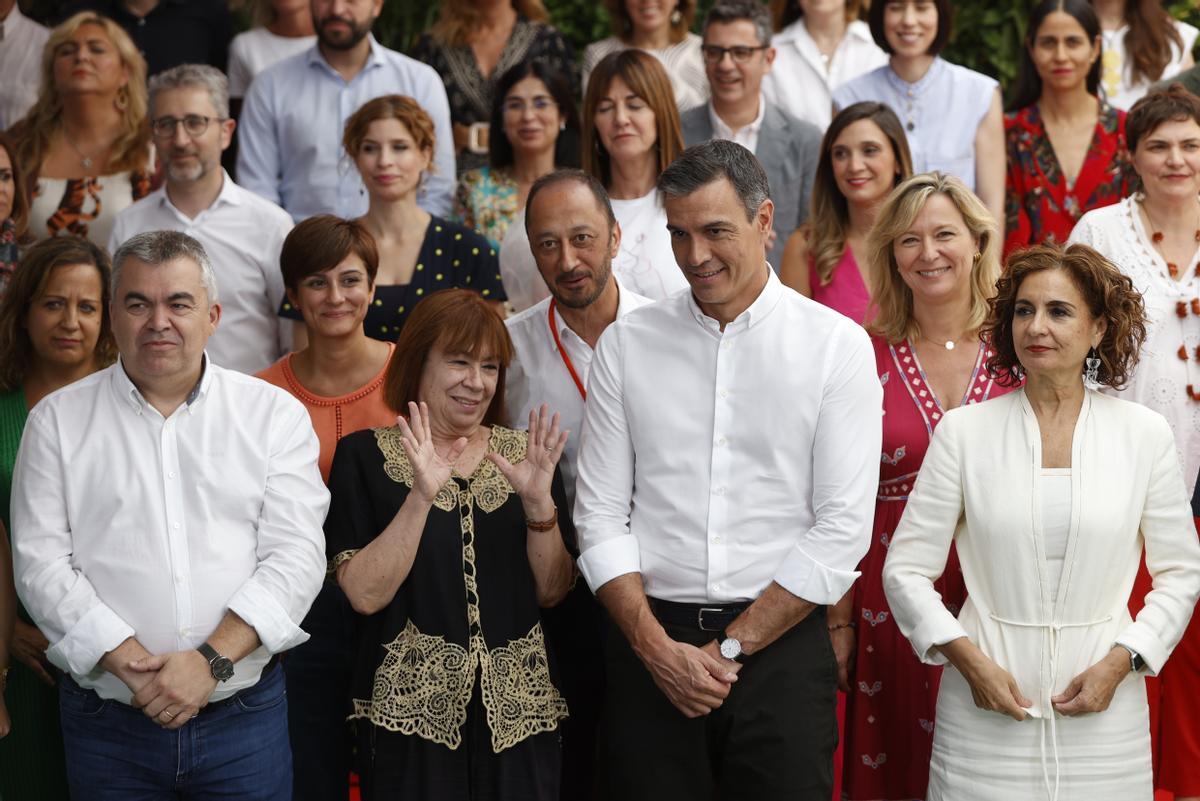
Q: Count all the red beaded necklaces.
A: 1